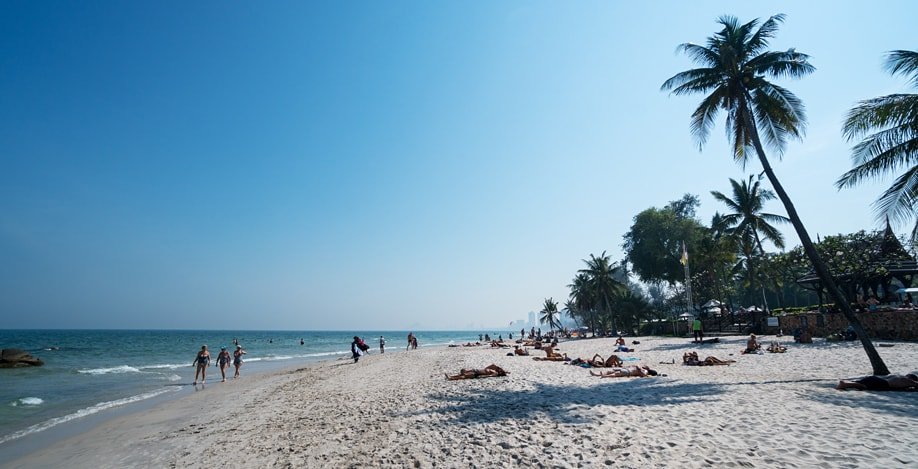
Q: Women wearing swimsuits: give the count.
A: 3